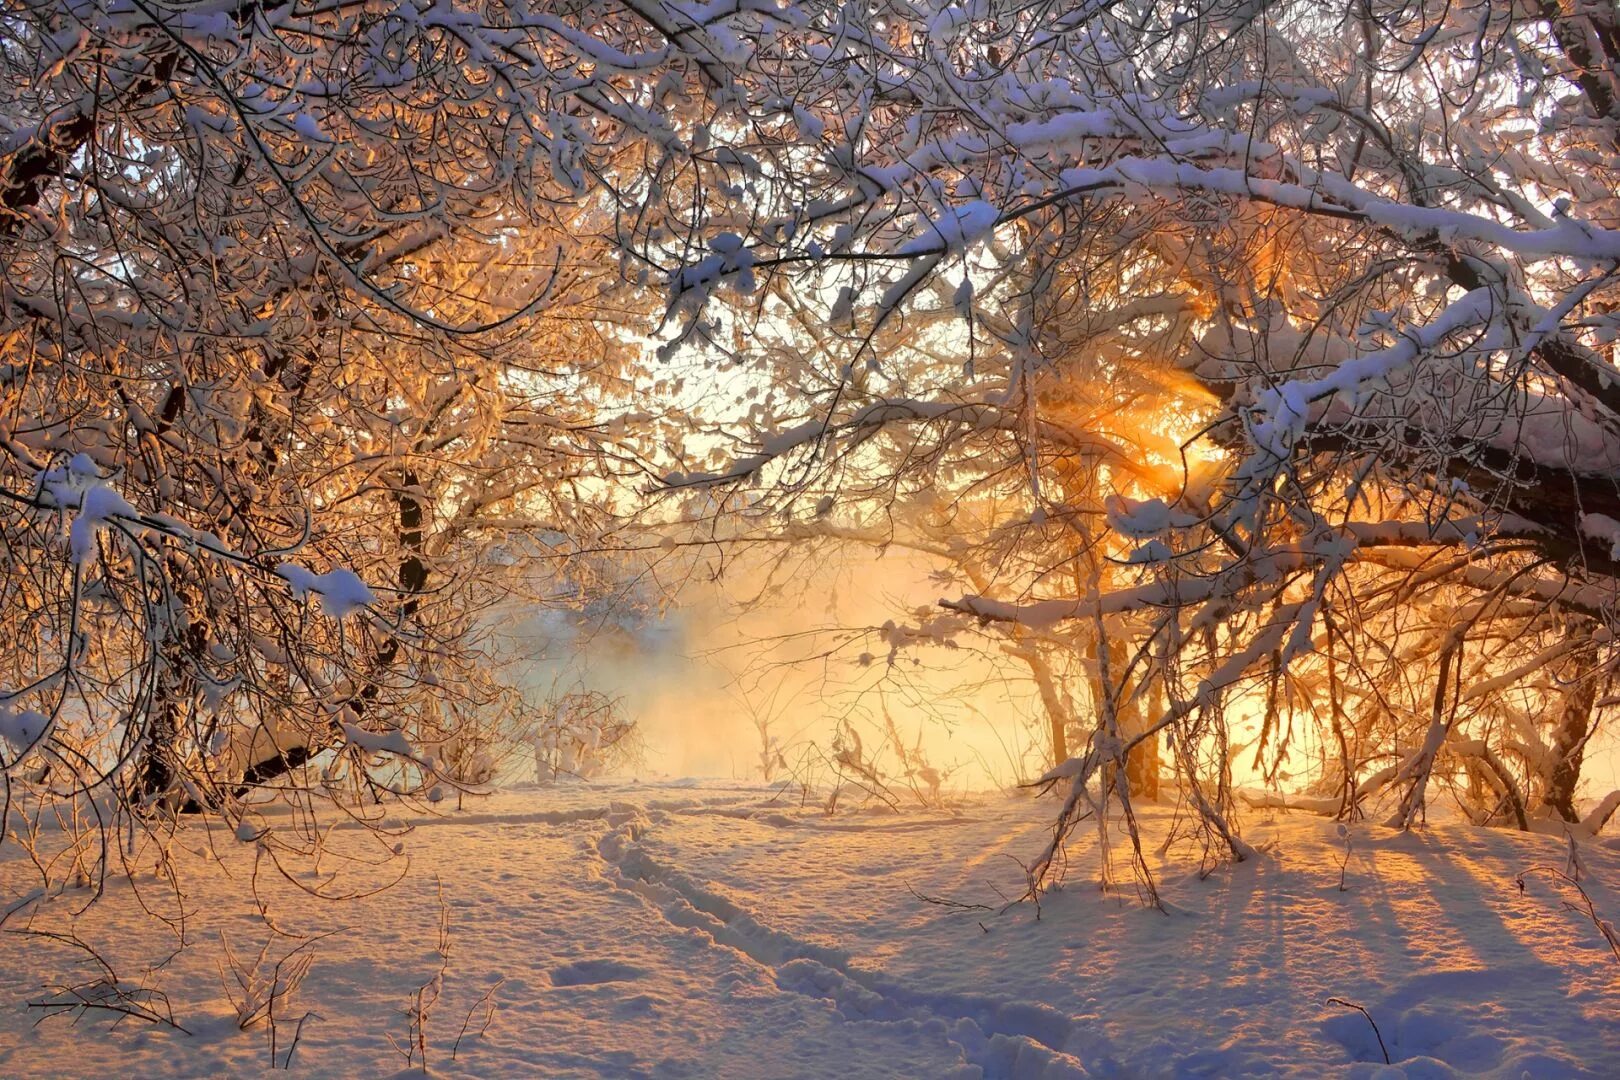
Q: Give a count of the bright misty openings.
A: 1